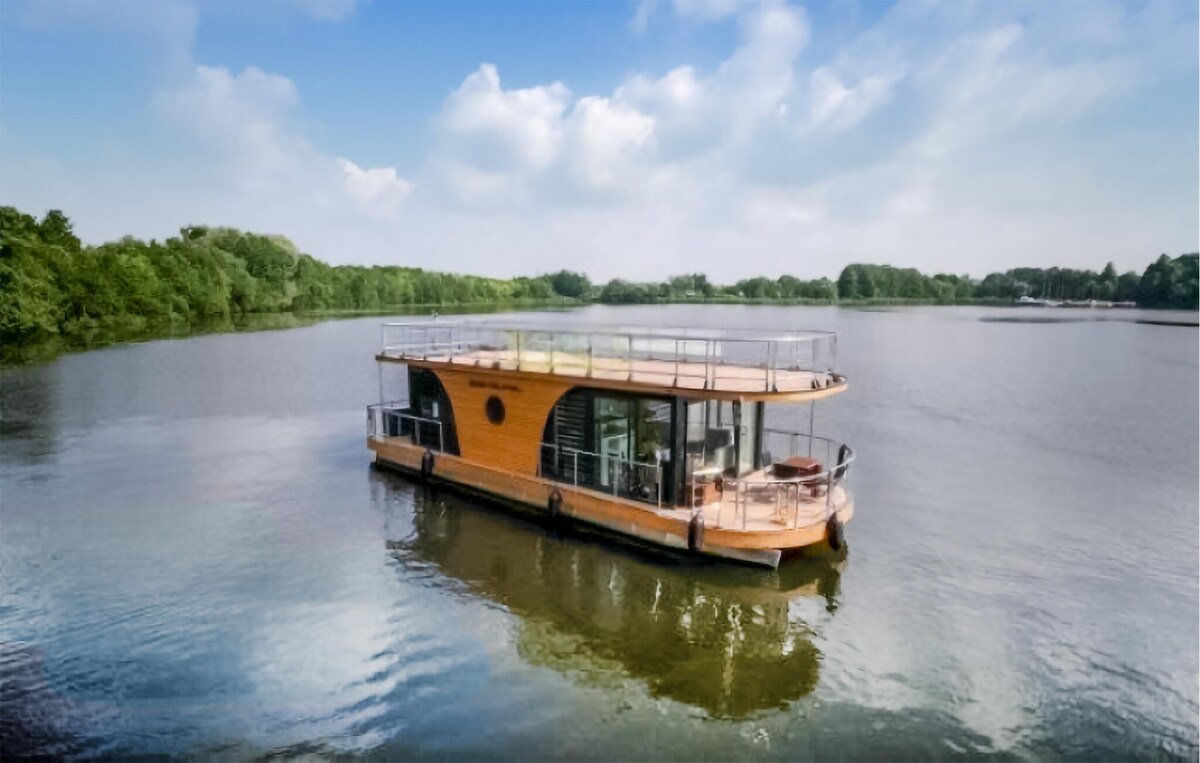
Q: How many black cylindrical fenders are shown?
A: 4